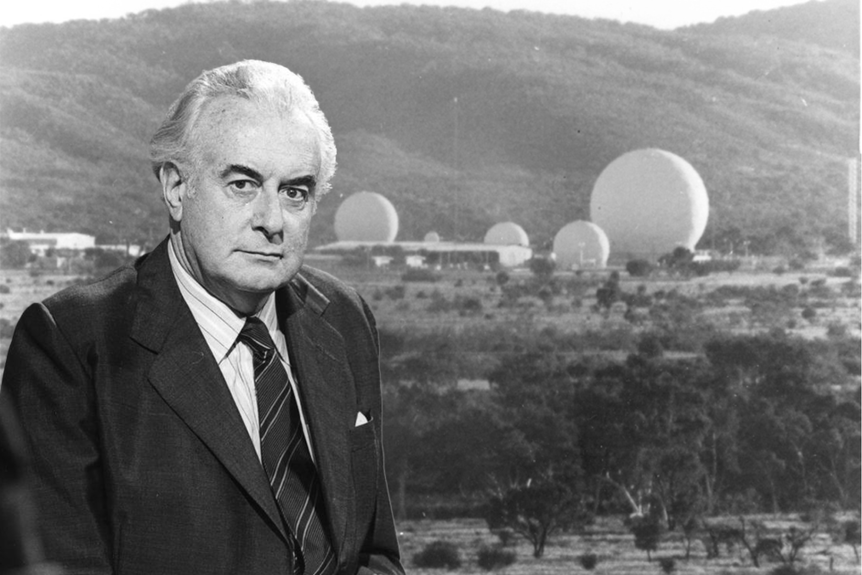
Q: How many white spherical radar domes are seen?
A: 5